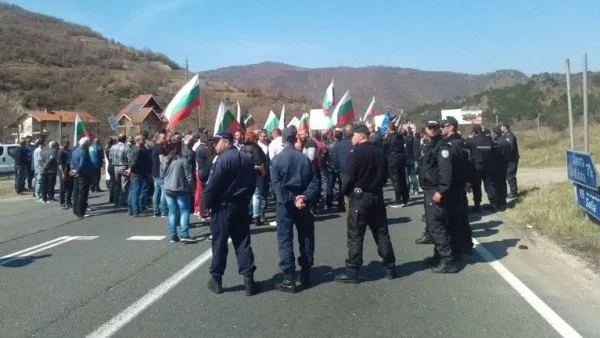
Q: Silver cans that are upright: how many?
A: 0